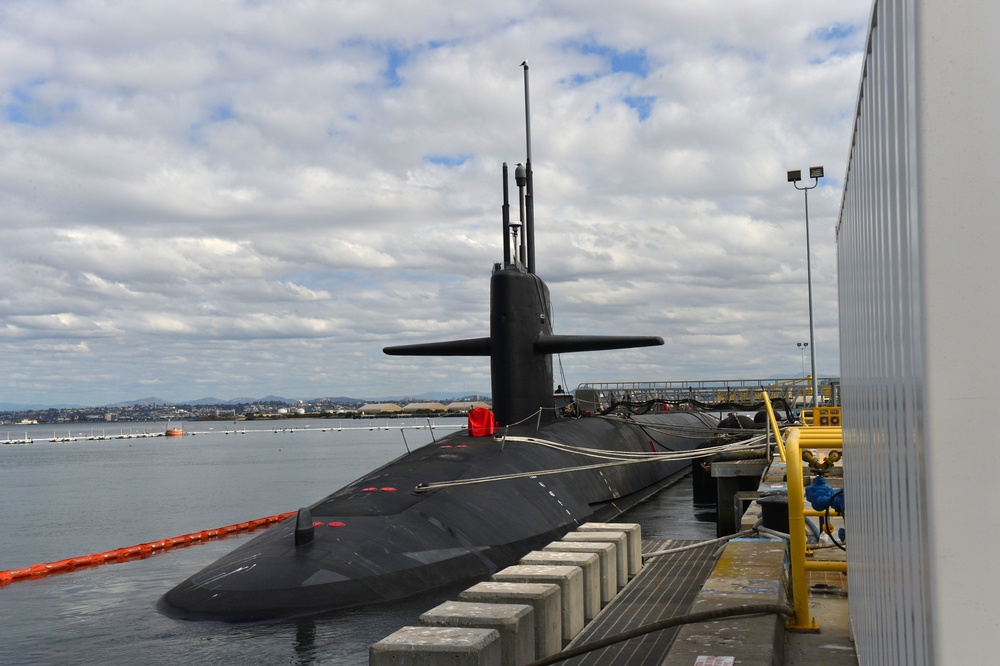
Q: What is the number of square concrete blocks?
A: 8